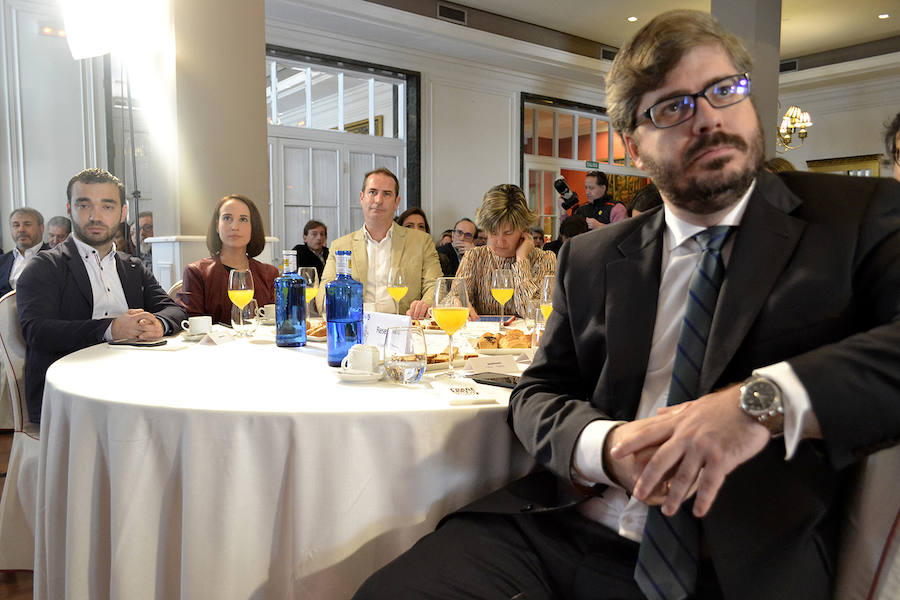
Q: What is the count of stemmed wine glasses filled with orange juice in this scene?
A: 6